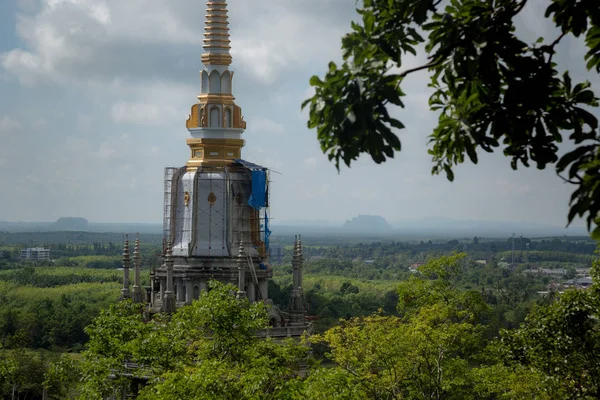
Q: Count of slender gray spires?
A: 6